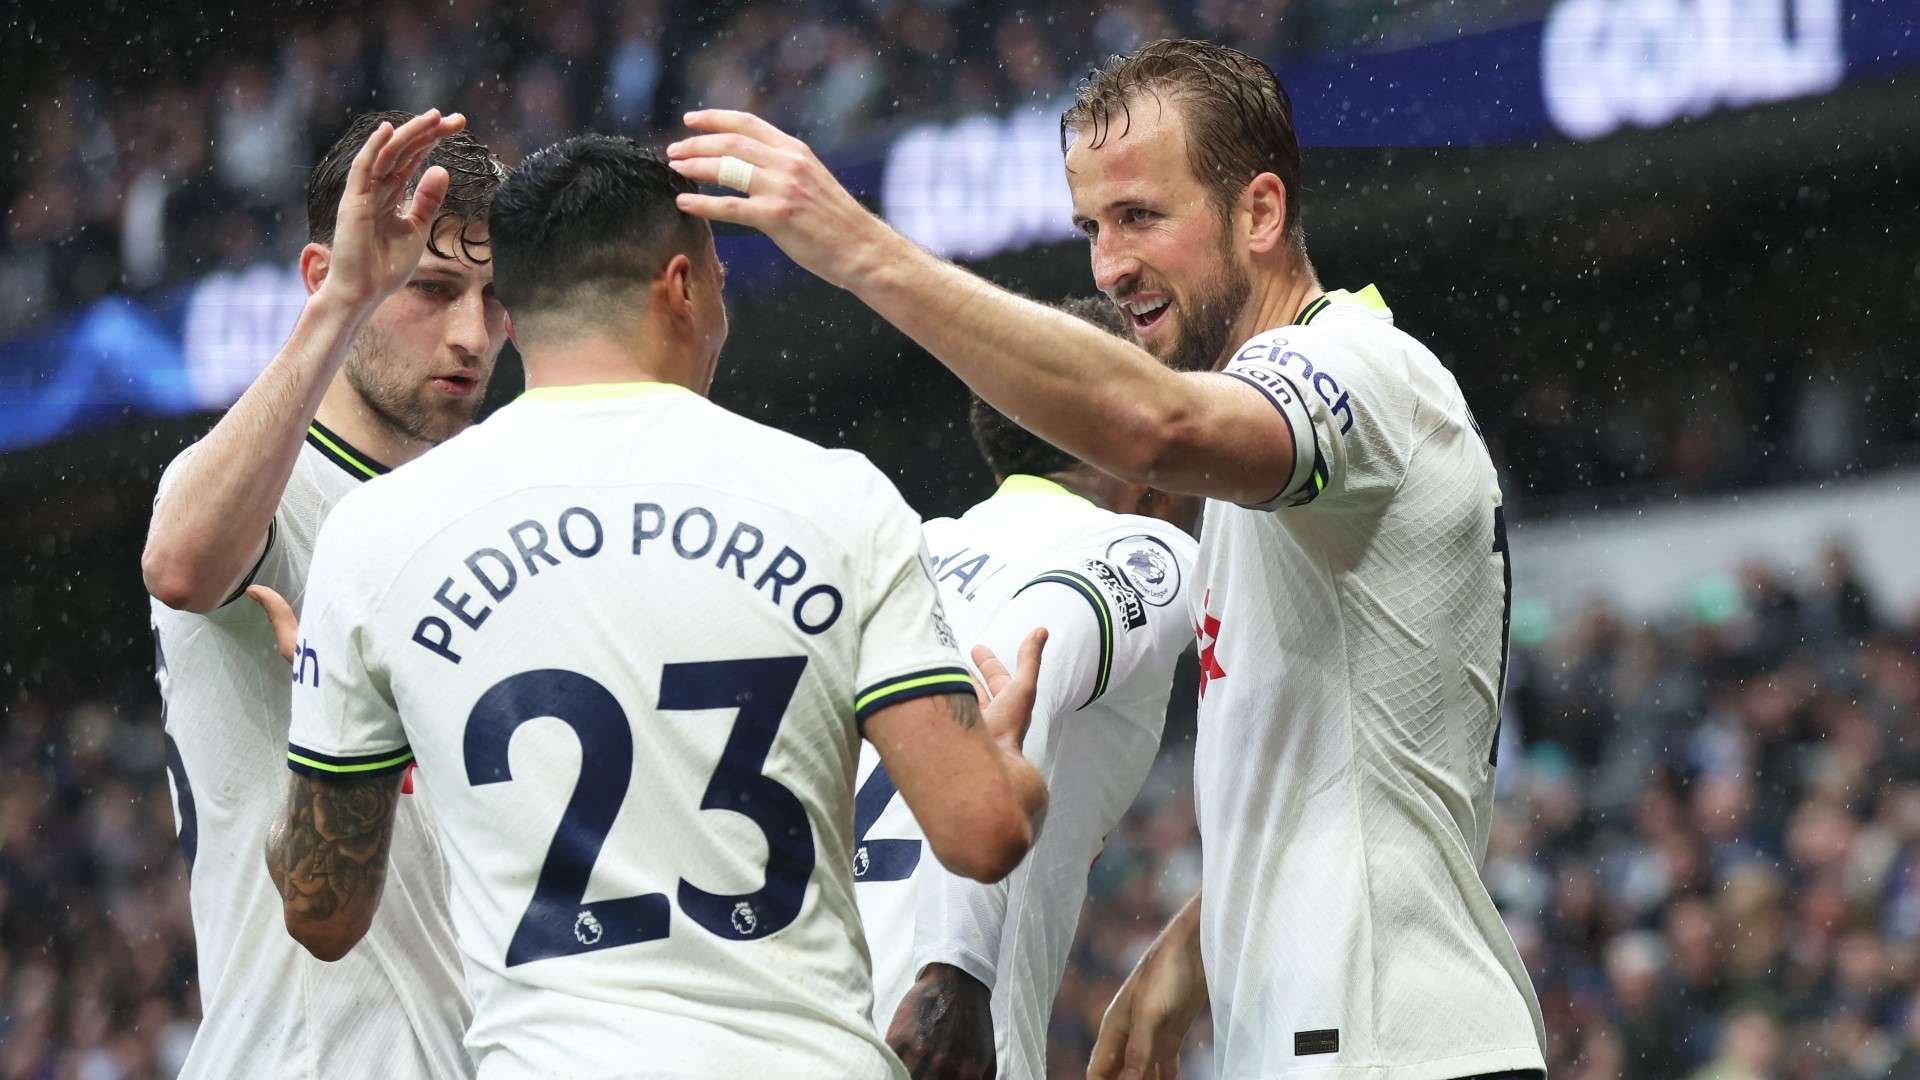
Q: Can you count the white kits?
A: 4